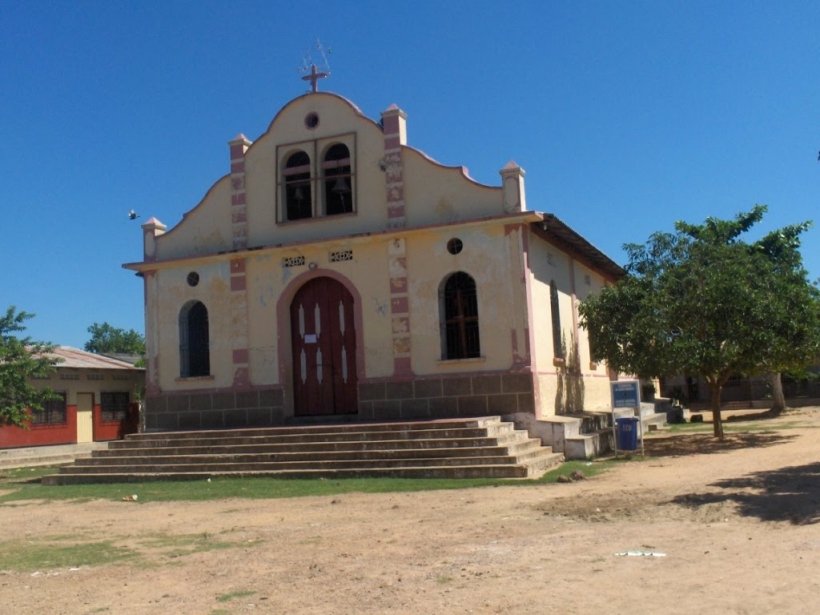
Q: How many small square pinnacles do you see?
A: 4